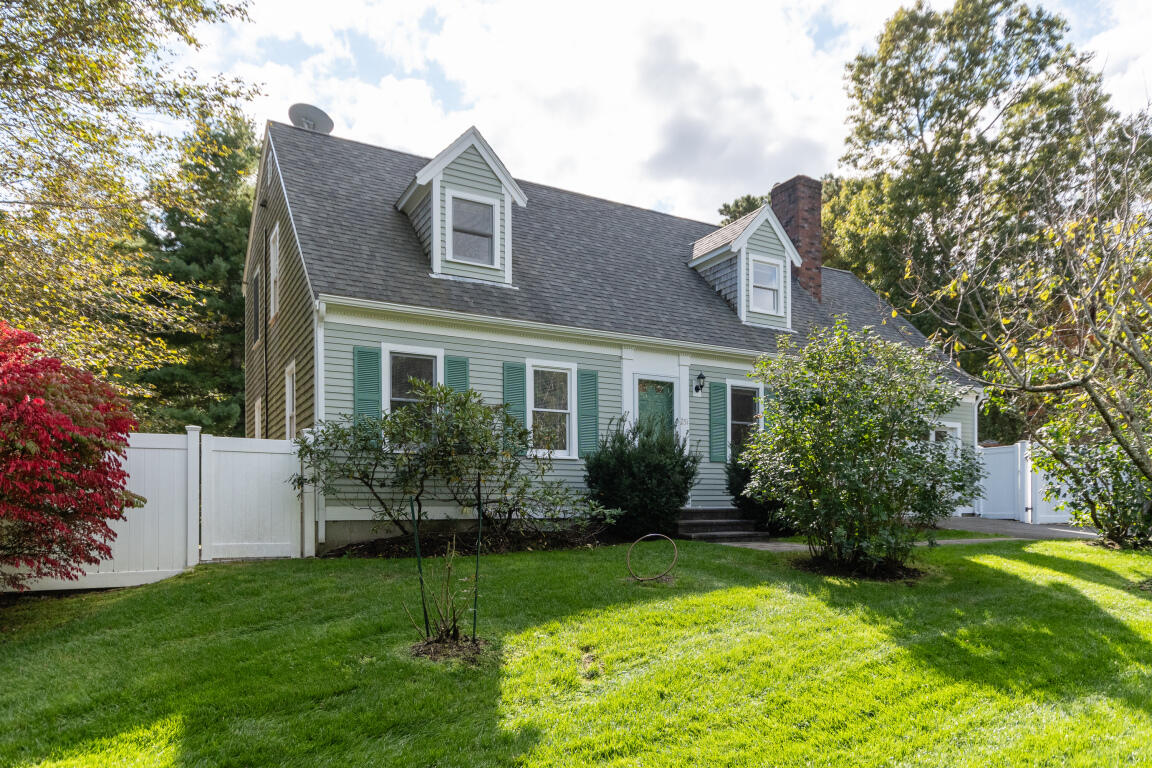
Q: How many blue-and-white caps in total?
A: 0